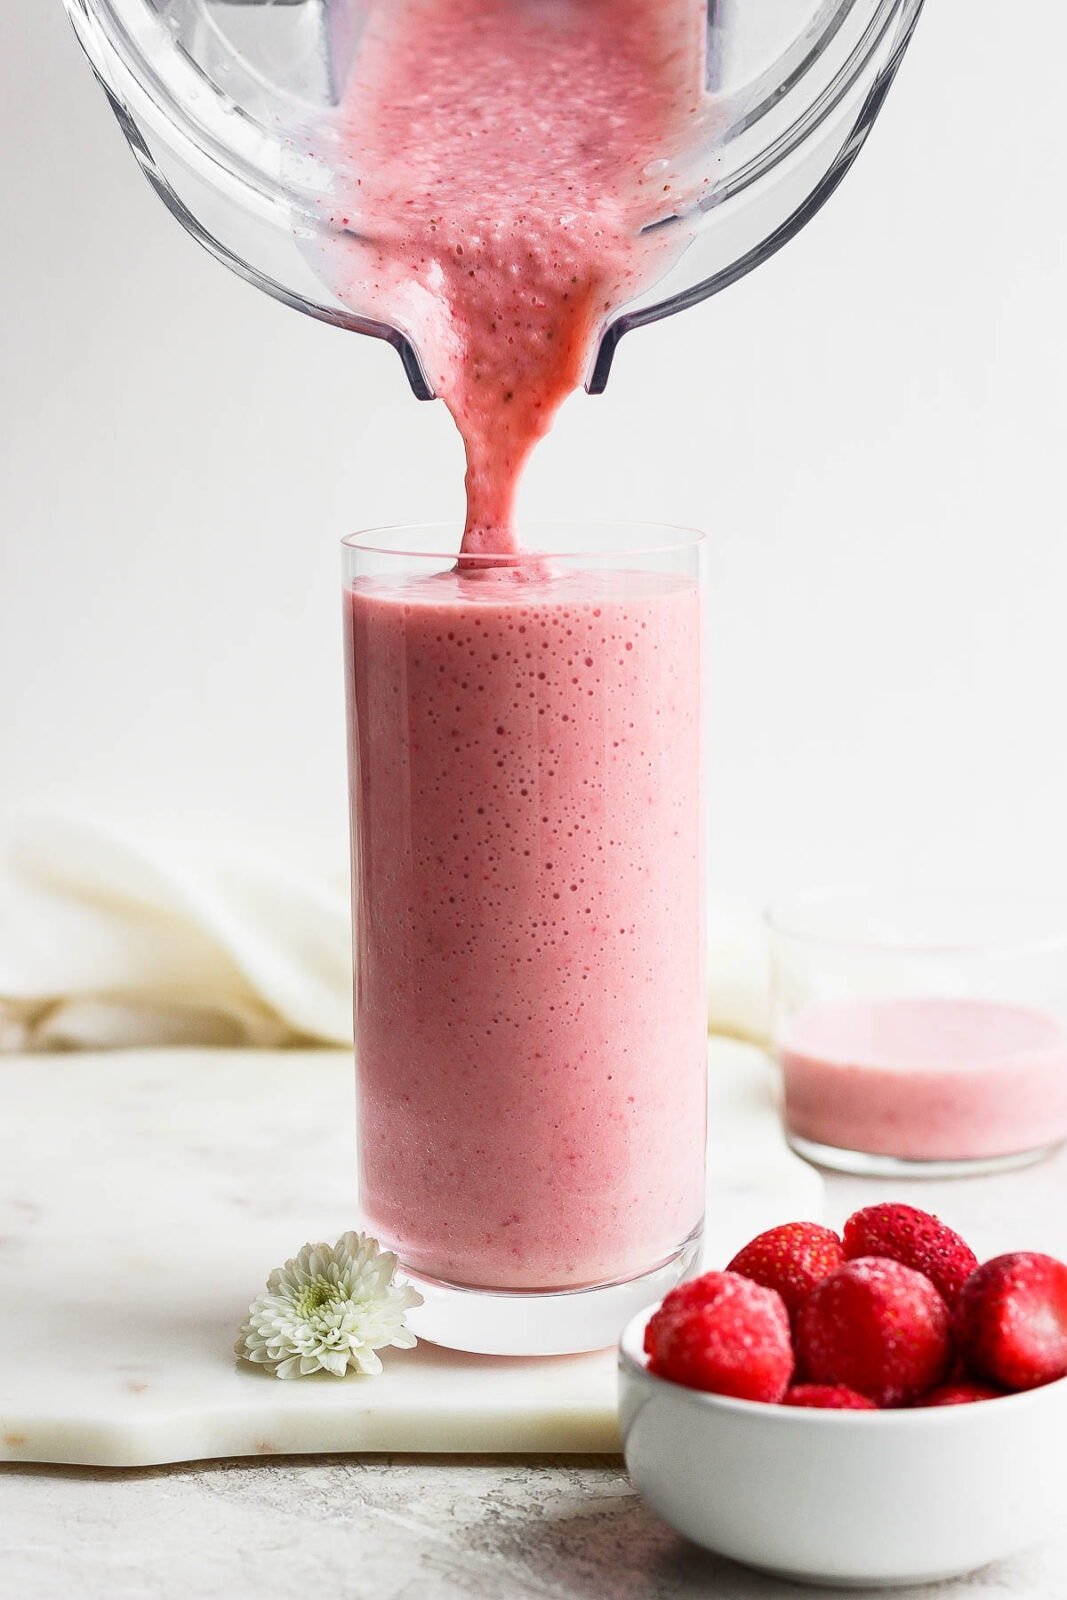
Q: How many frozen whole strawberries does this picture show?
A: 7